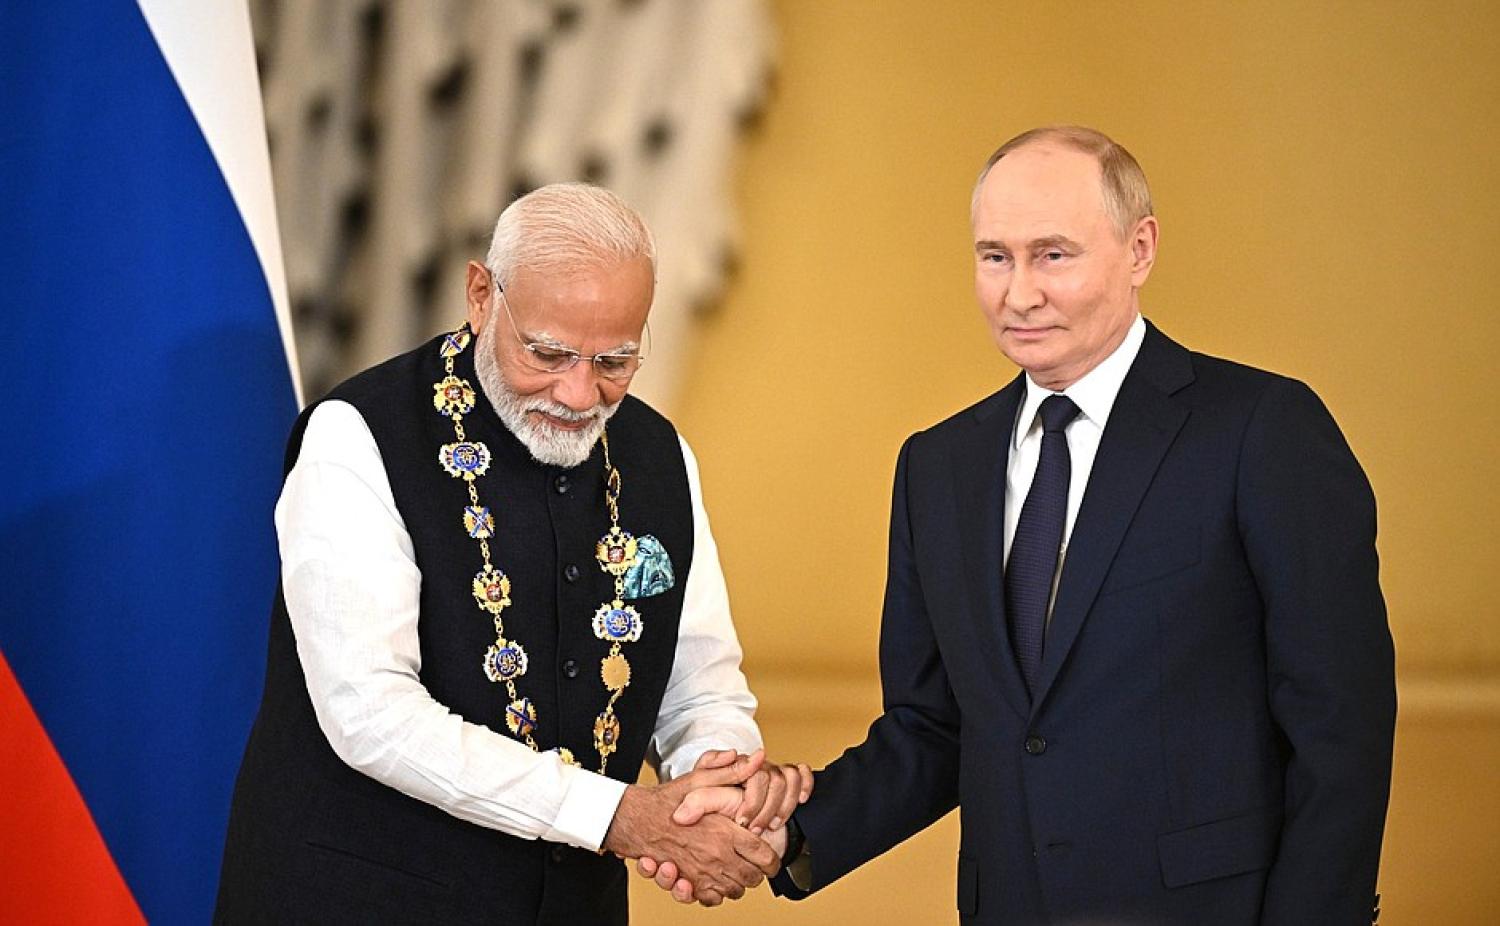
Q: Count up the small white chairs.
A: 0